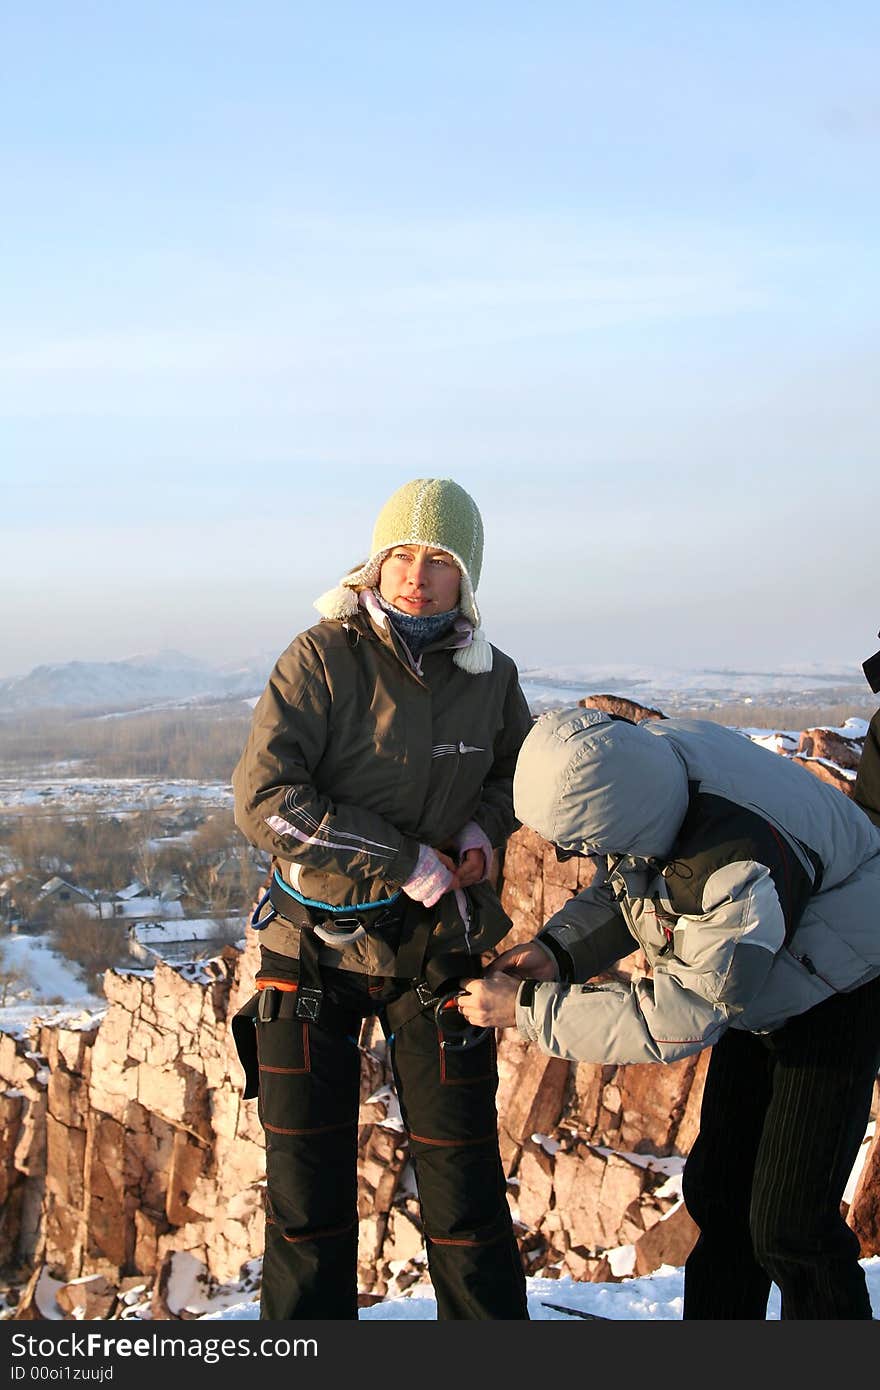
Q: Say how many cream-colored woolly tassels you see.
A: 2